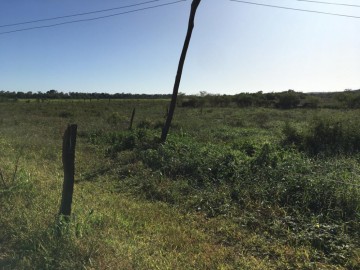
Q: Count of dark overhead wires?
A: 4